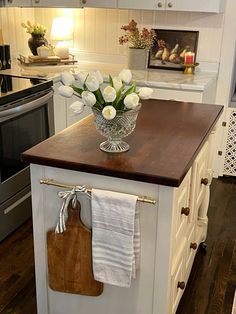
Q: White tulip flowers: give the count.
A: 13